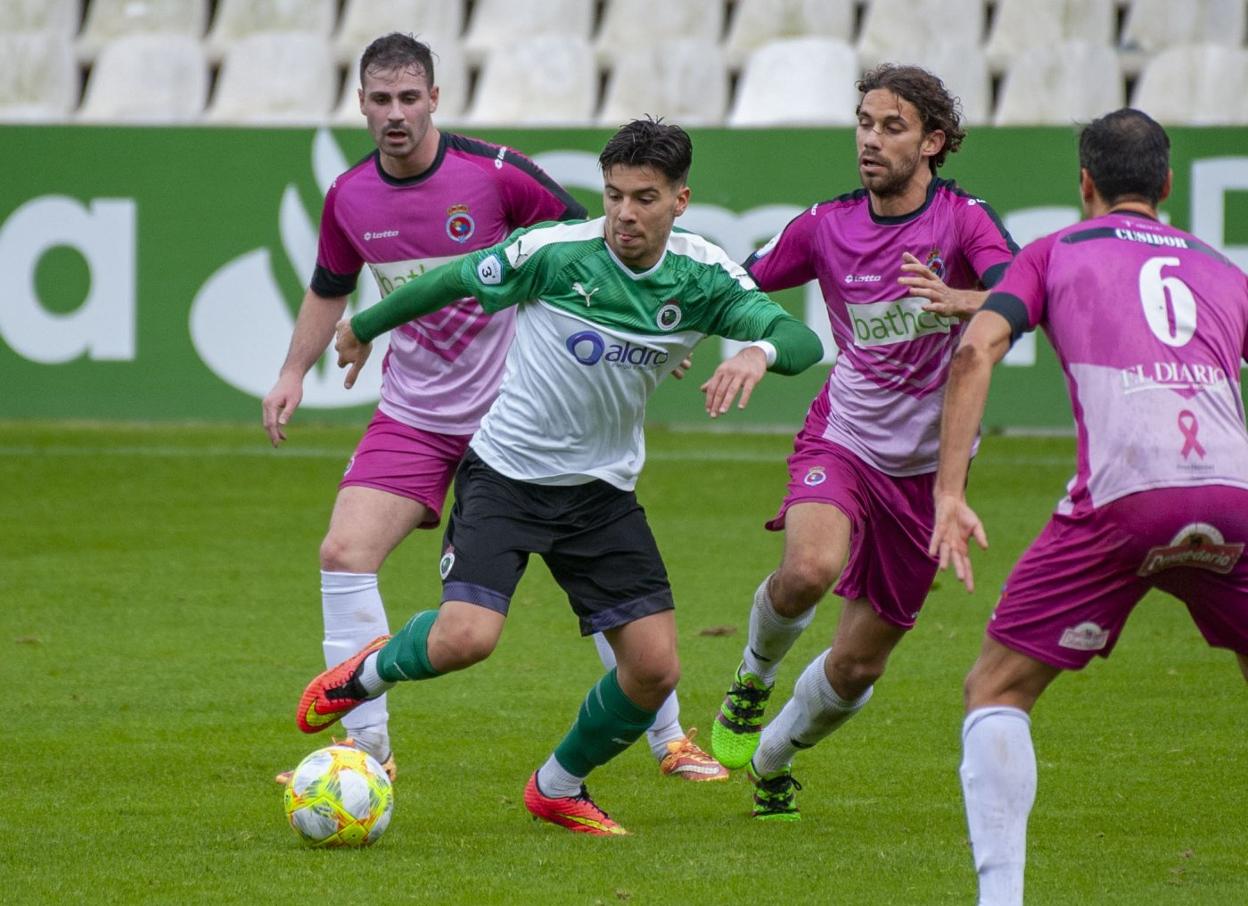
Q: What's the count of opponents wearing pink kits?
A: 3